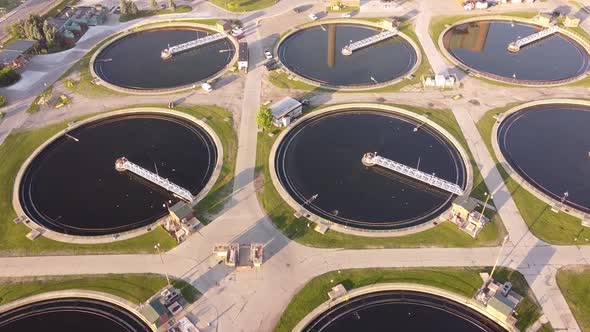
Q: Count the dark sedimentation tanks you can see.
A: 8